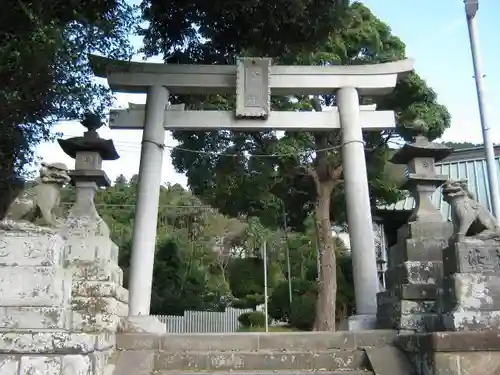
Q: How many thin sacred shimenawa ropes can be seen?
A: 1